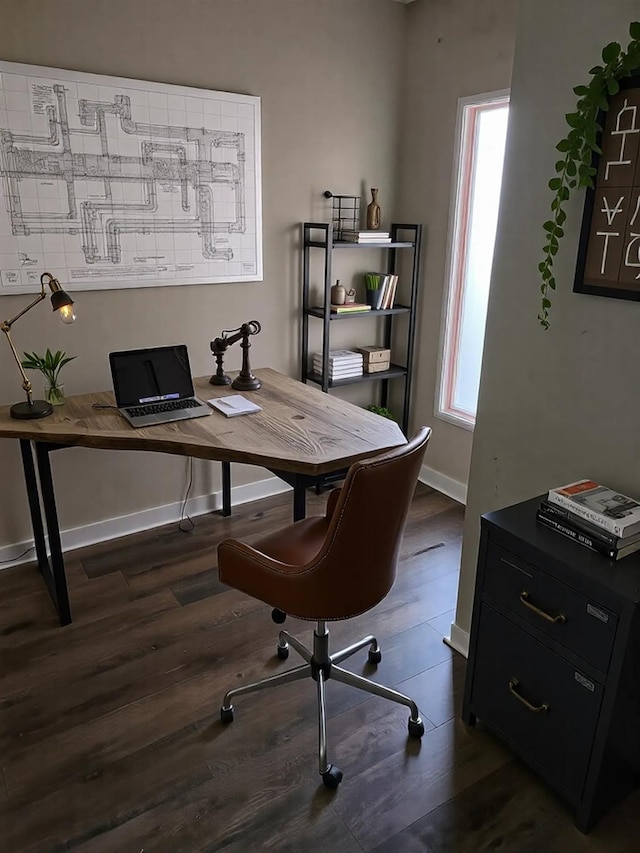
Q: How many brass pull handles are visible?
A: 2